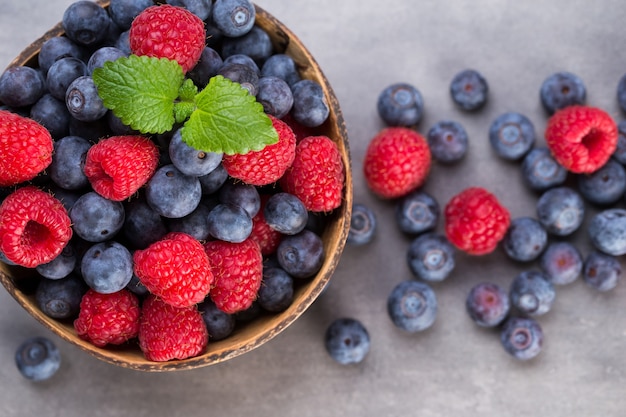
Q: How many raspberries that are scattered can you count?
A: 3